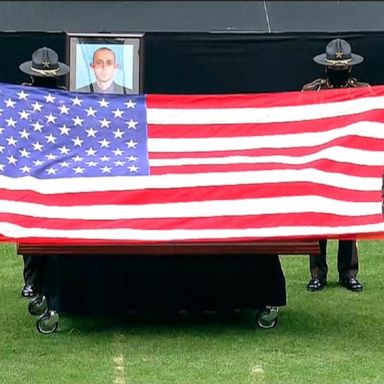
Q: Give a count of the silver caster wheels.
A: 3